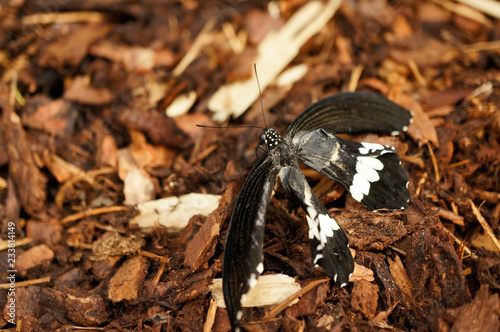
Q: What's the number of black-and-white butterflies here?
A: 1